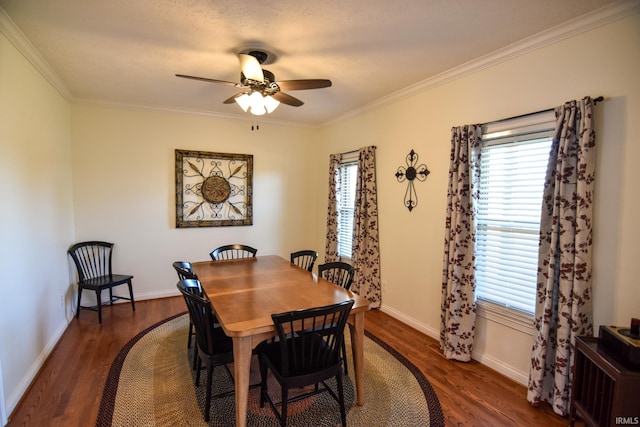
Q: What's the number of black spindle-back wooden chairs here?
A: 7